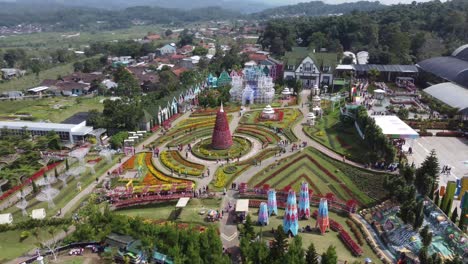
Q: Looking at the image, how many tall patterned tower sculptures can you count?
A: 5